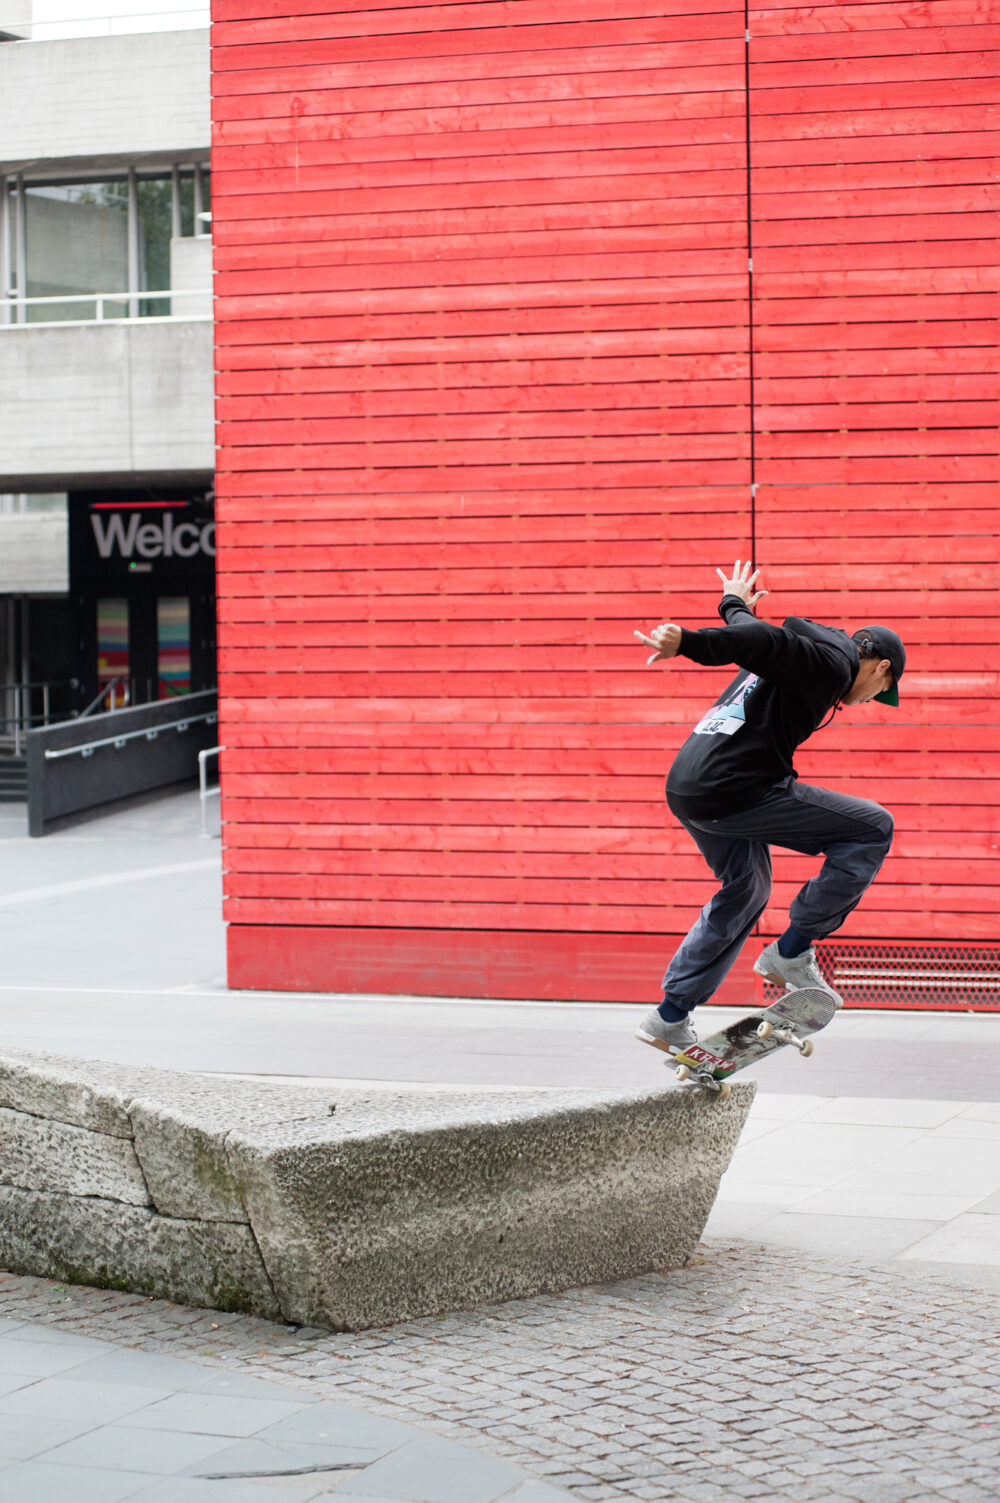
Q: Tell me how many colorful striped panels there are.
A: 2